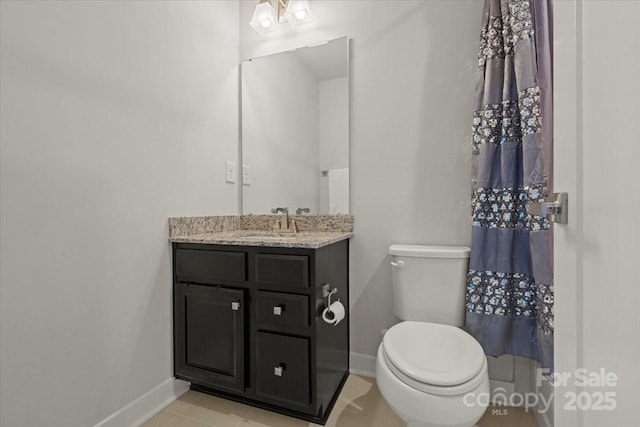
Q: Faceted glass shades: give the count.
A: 2